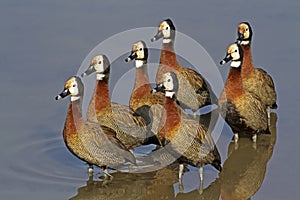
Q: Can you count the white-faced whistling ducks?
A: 7